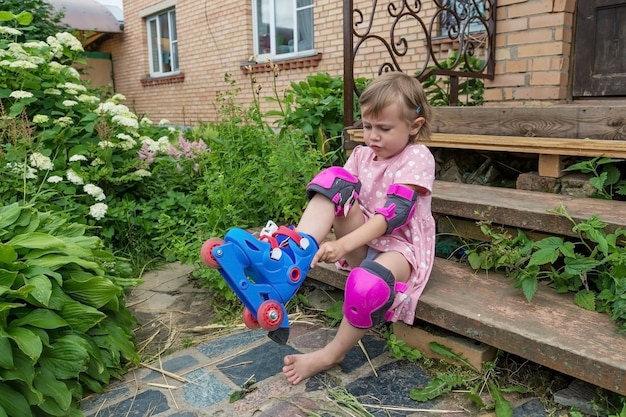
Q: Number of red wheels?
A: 3